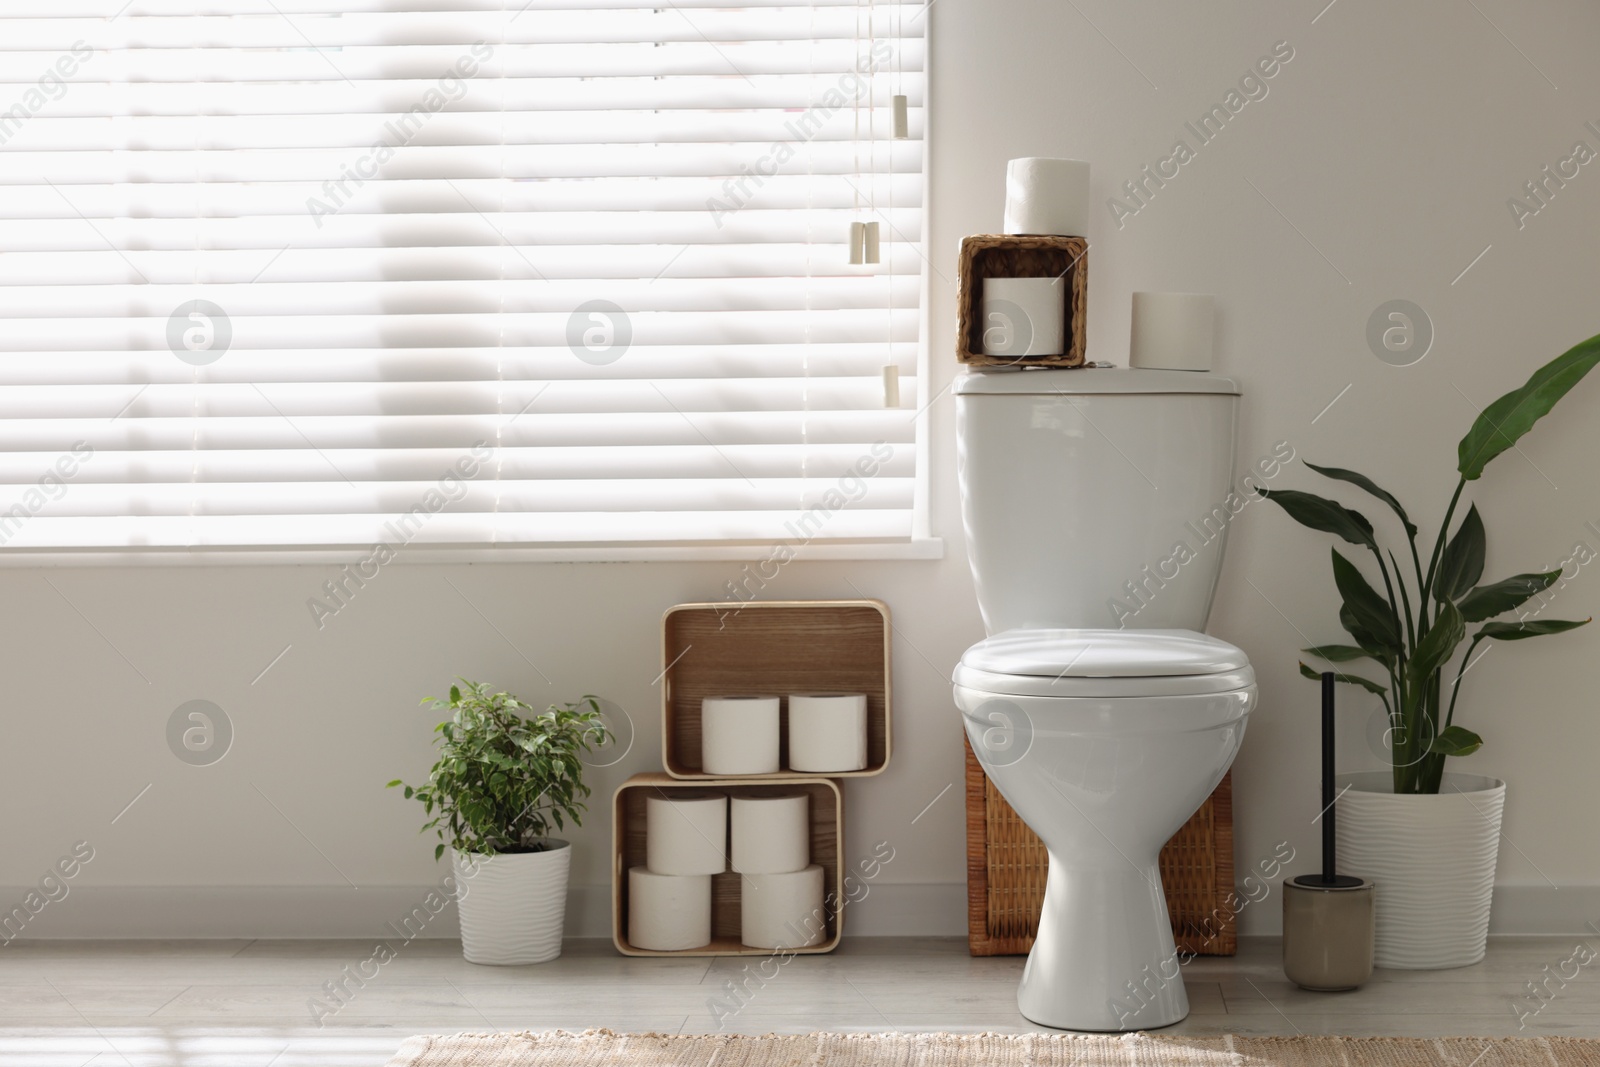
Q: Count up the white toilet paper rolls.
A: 9